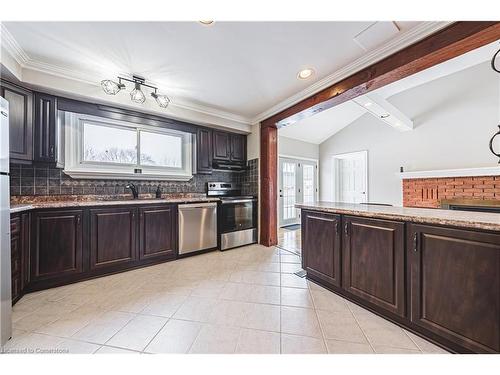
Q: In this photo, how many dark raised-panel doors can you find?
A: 11